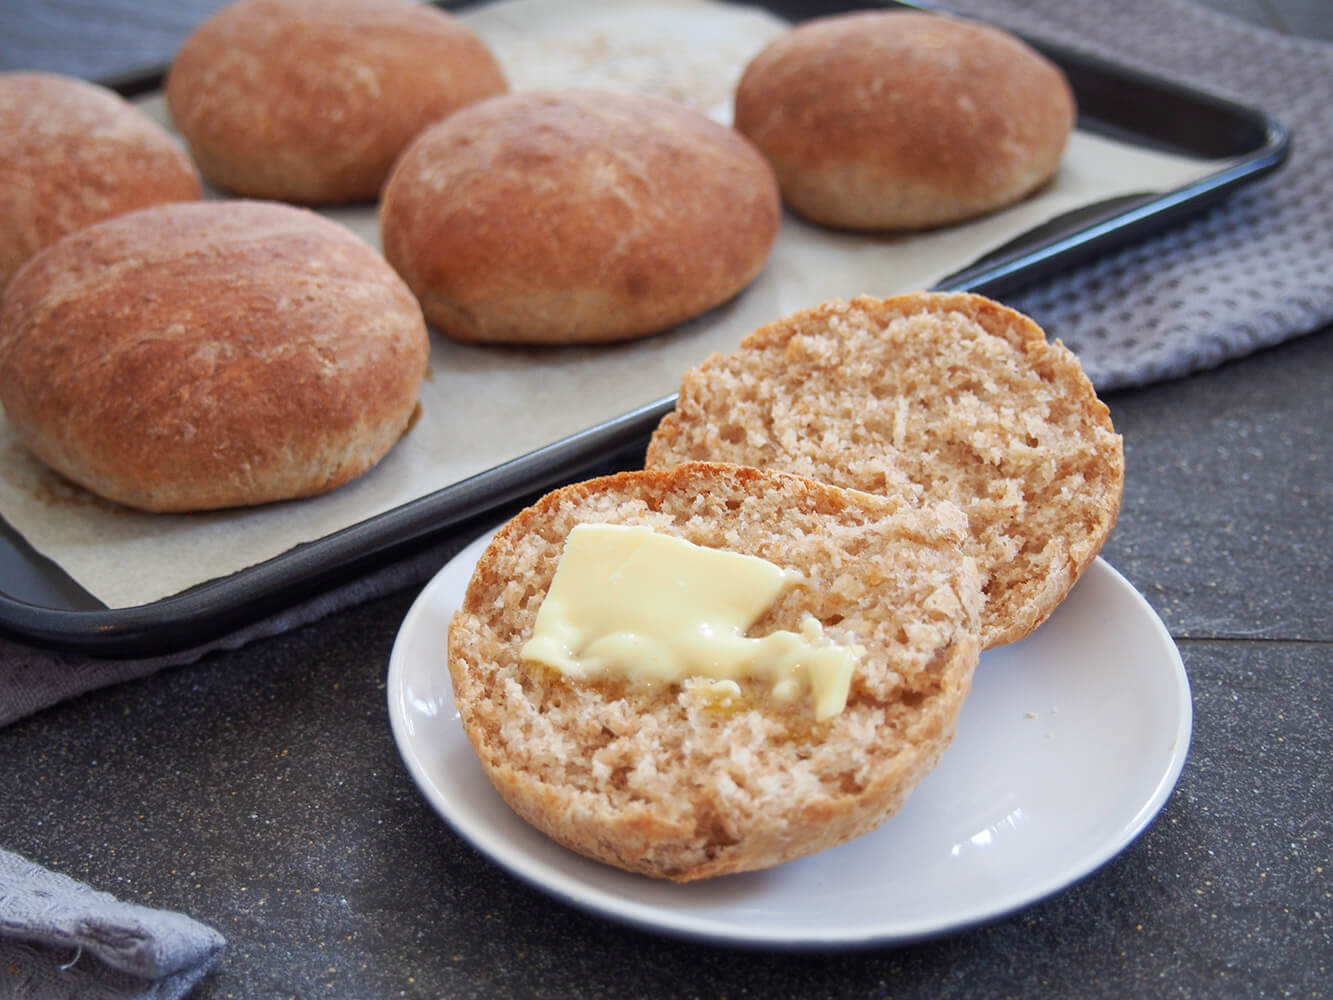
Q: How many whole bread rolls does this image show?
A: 5